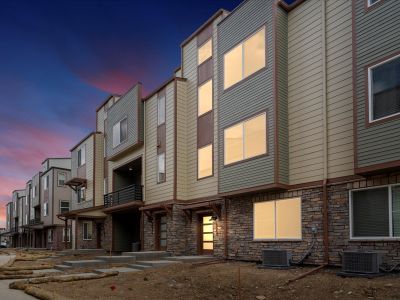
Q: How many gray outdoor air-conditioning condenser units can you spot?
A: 2